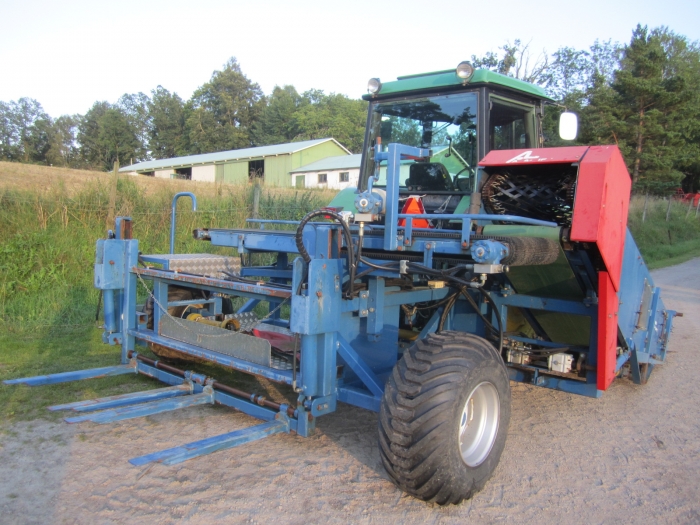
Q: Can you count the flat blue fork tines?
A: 4